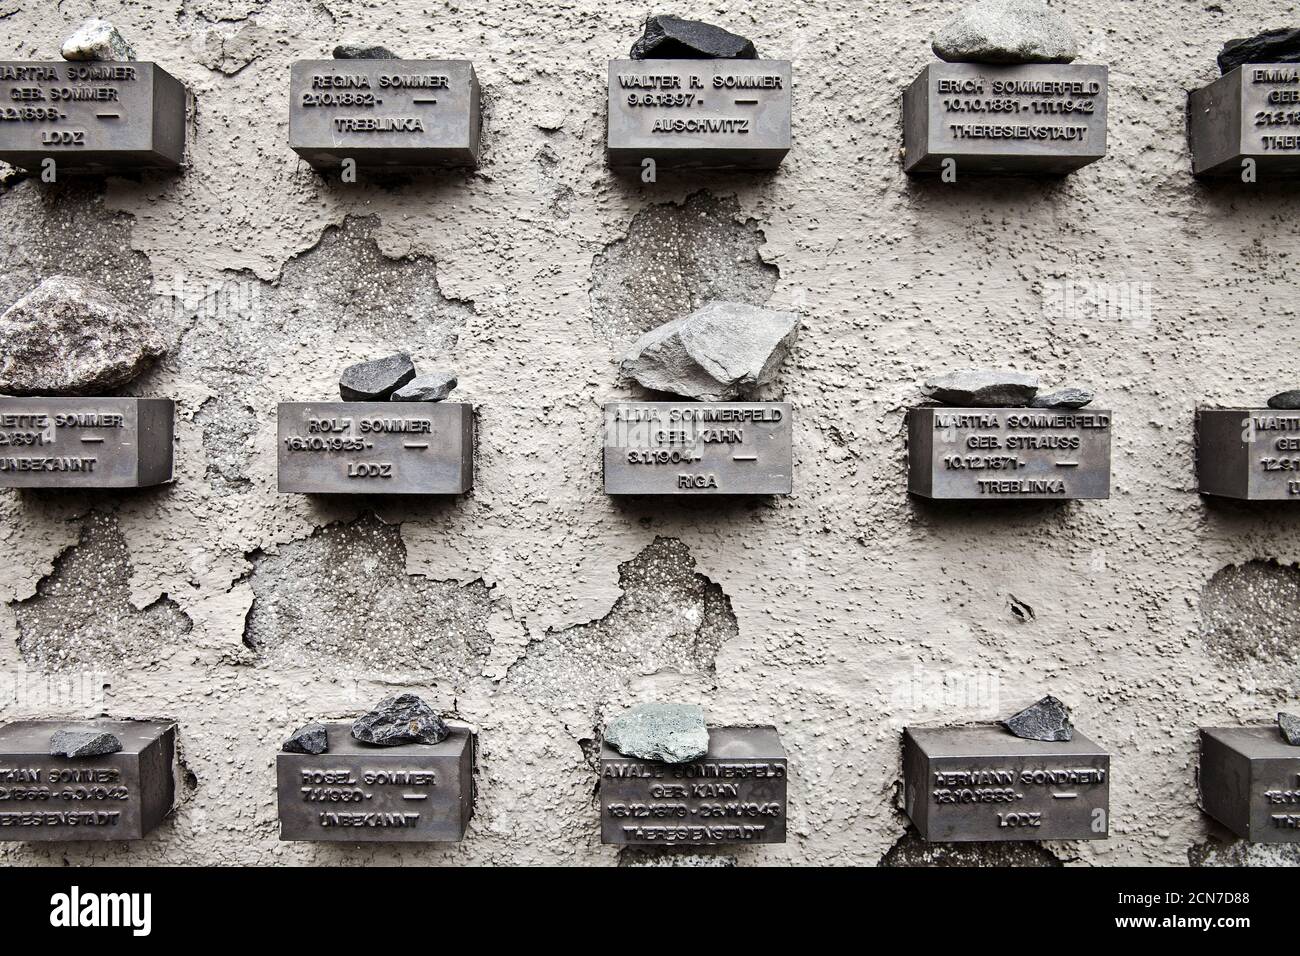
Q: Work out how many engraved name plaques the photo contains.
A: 15